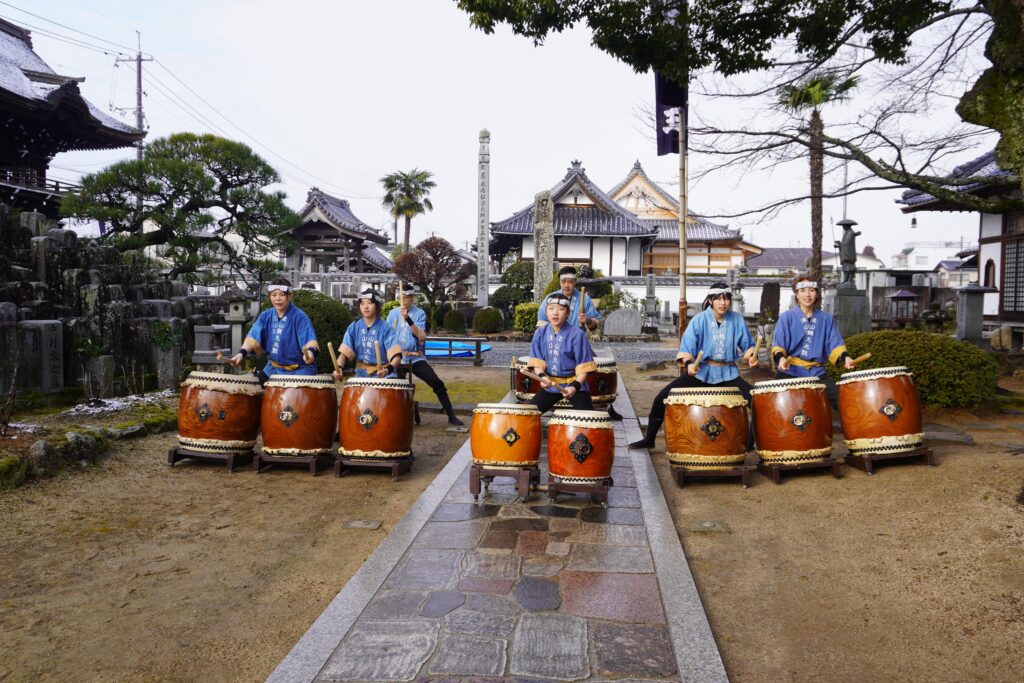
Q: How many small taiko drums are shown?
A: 2